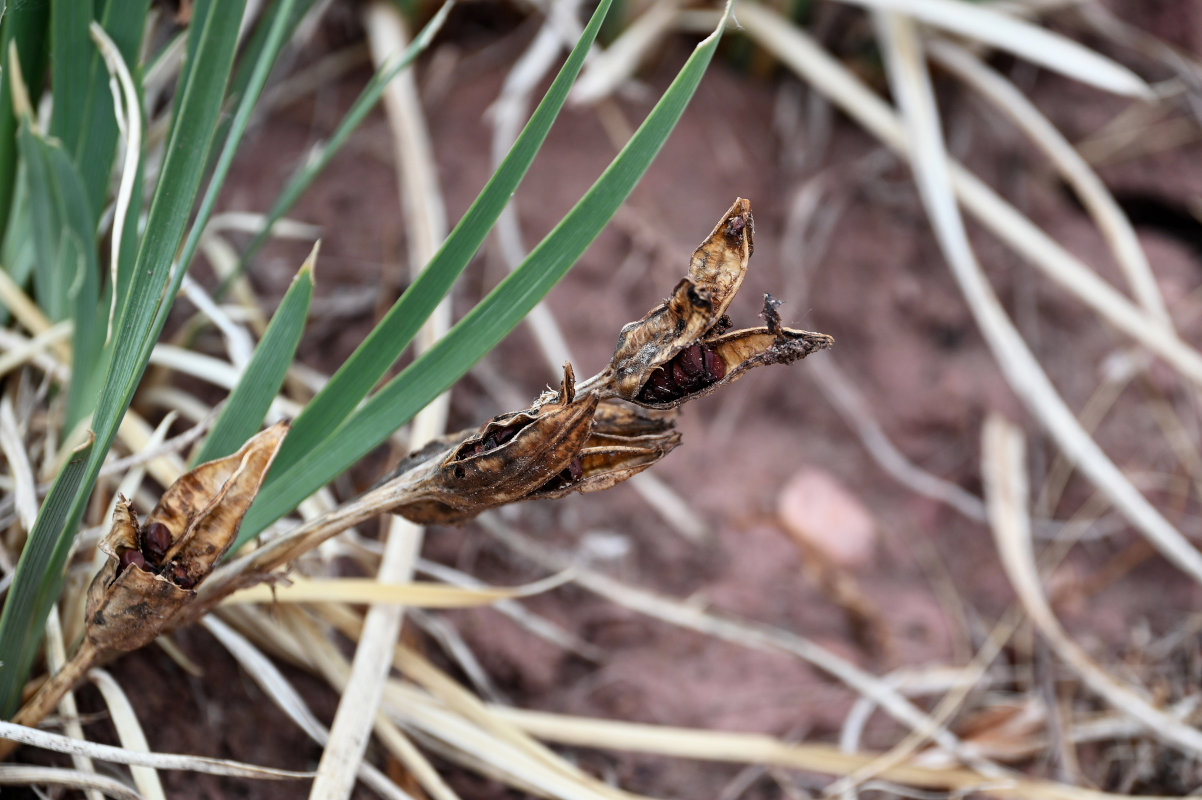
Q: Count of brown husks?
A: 3